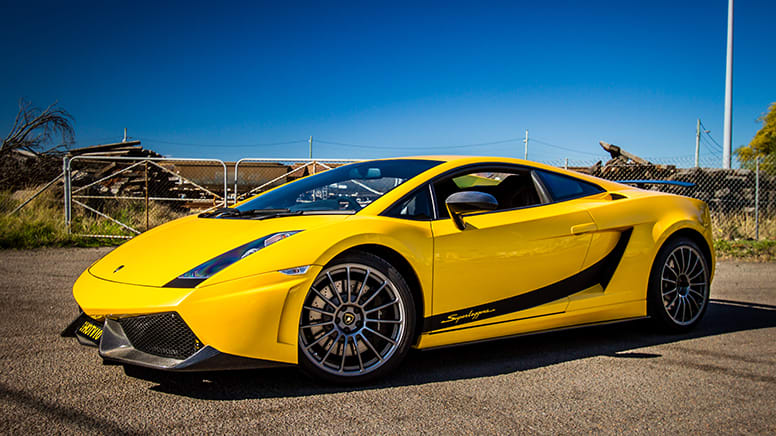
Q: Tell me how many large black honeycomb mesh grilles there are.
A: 1